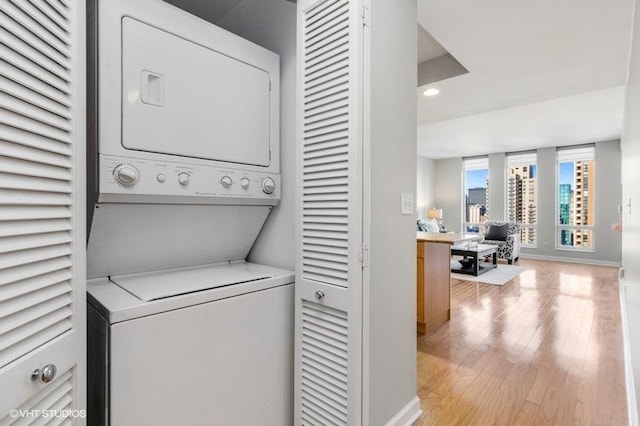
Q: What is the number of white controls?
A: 6